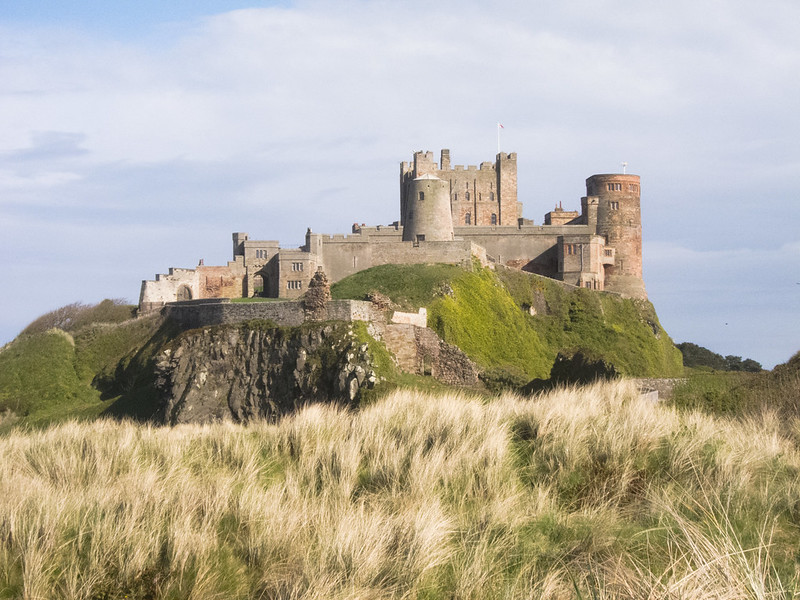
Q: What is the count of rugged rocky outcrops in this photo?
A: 1